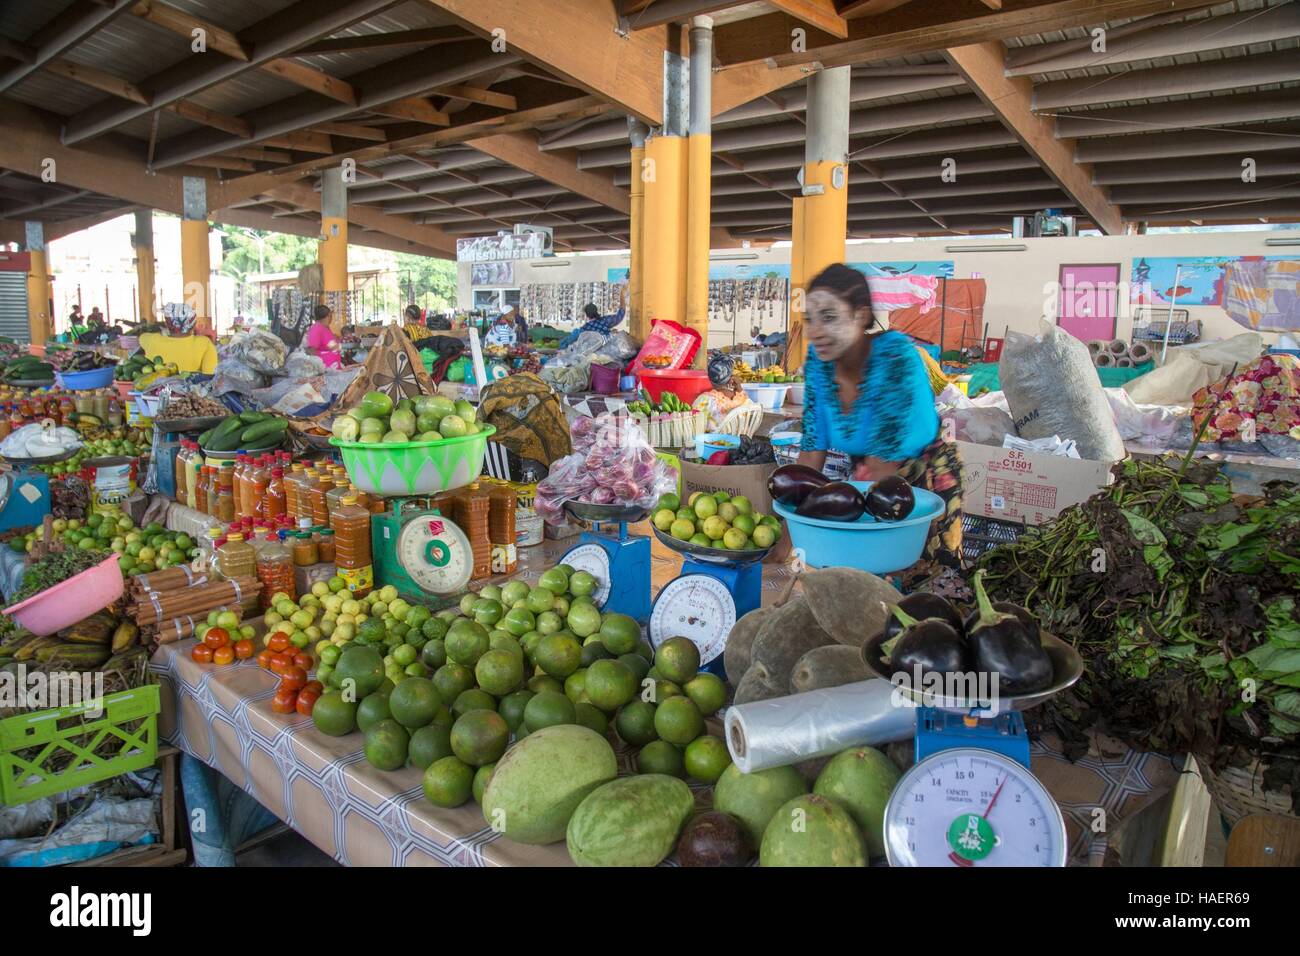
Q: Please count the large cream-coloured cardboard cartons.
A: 1